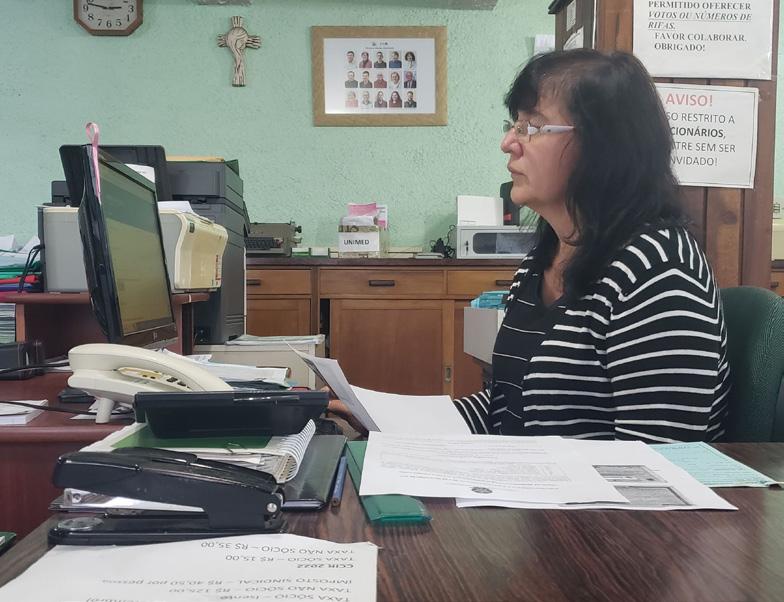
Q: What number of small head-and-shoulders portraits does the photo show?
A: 15